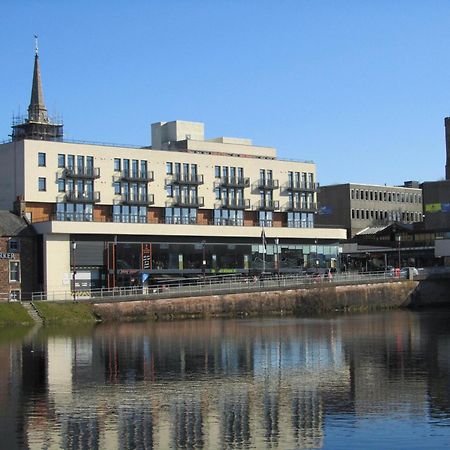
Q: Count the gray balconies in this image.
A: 12